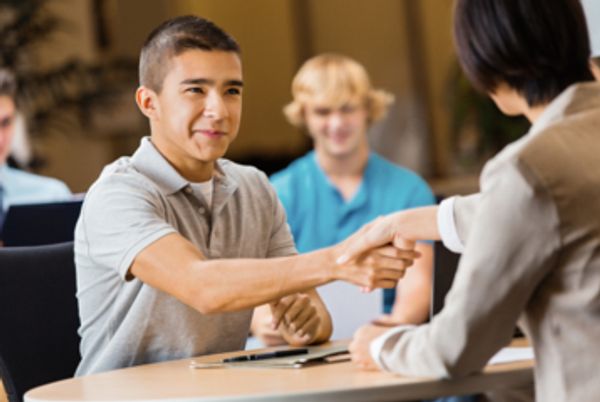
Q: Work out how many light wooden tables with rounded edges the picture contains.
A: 1